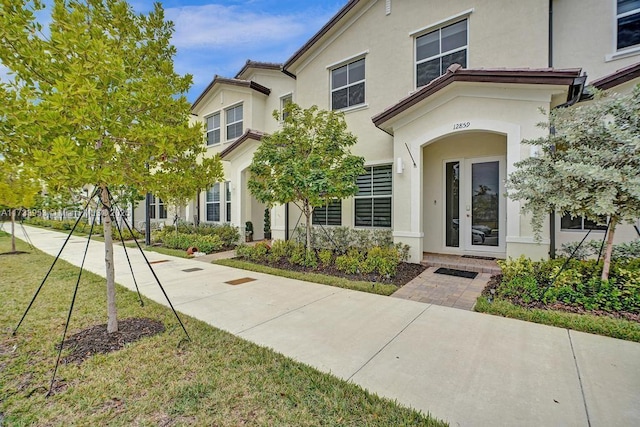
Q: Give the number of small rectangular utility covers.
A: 3